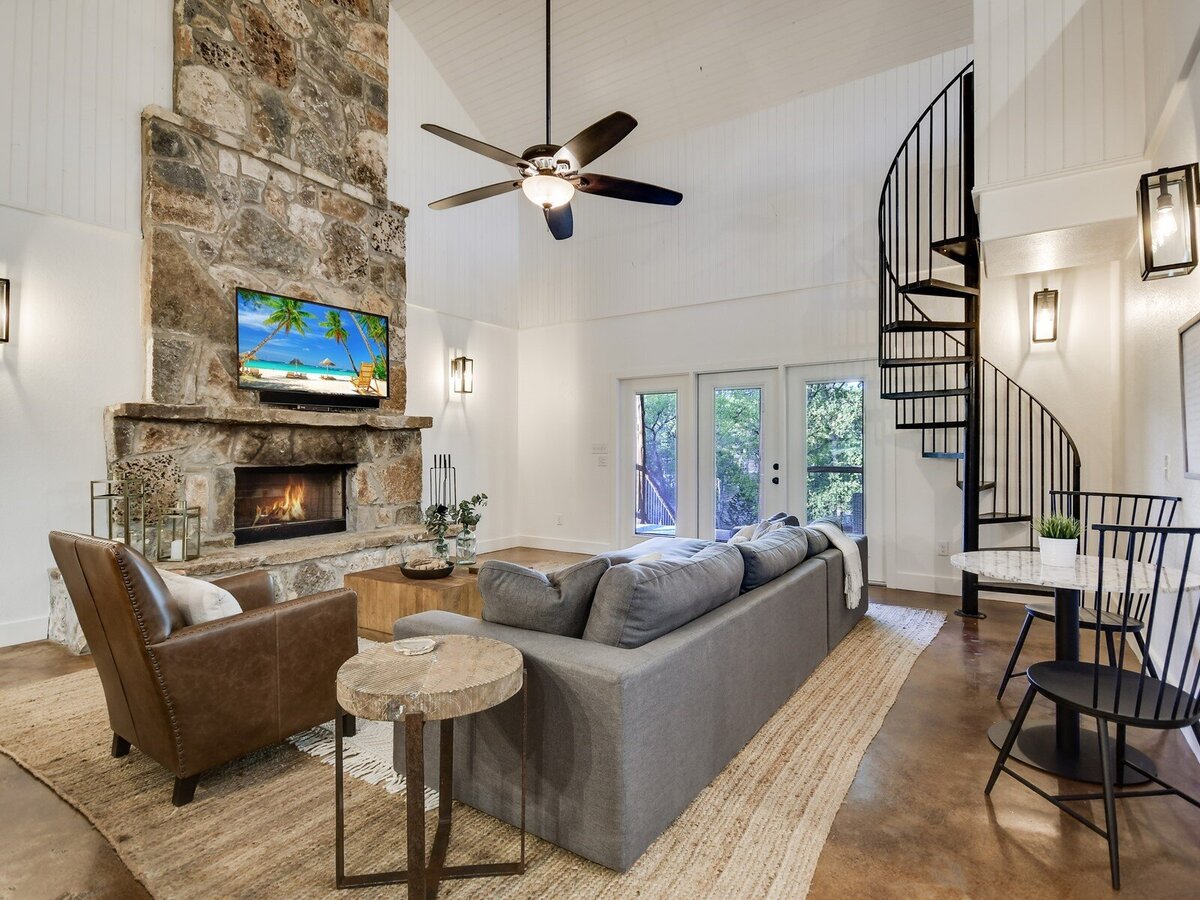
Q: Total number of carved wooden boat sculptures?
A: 0